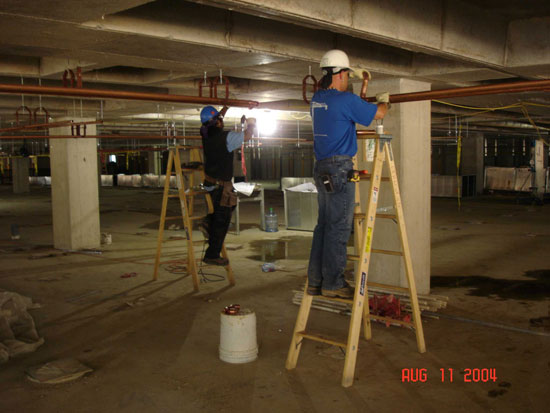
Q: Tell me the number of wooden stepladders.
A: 2